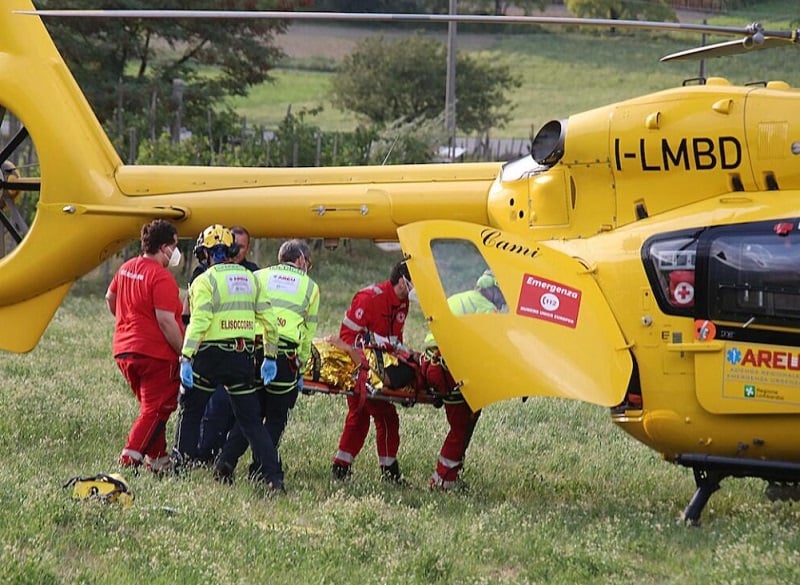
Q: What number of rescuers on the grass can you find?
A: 6